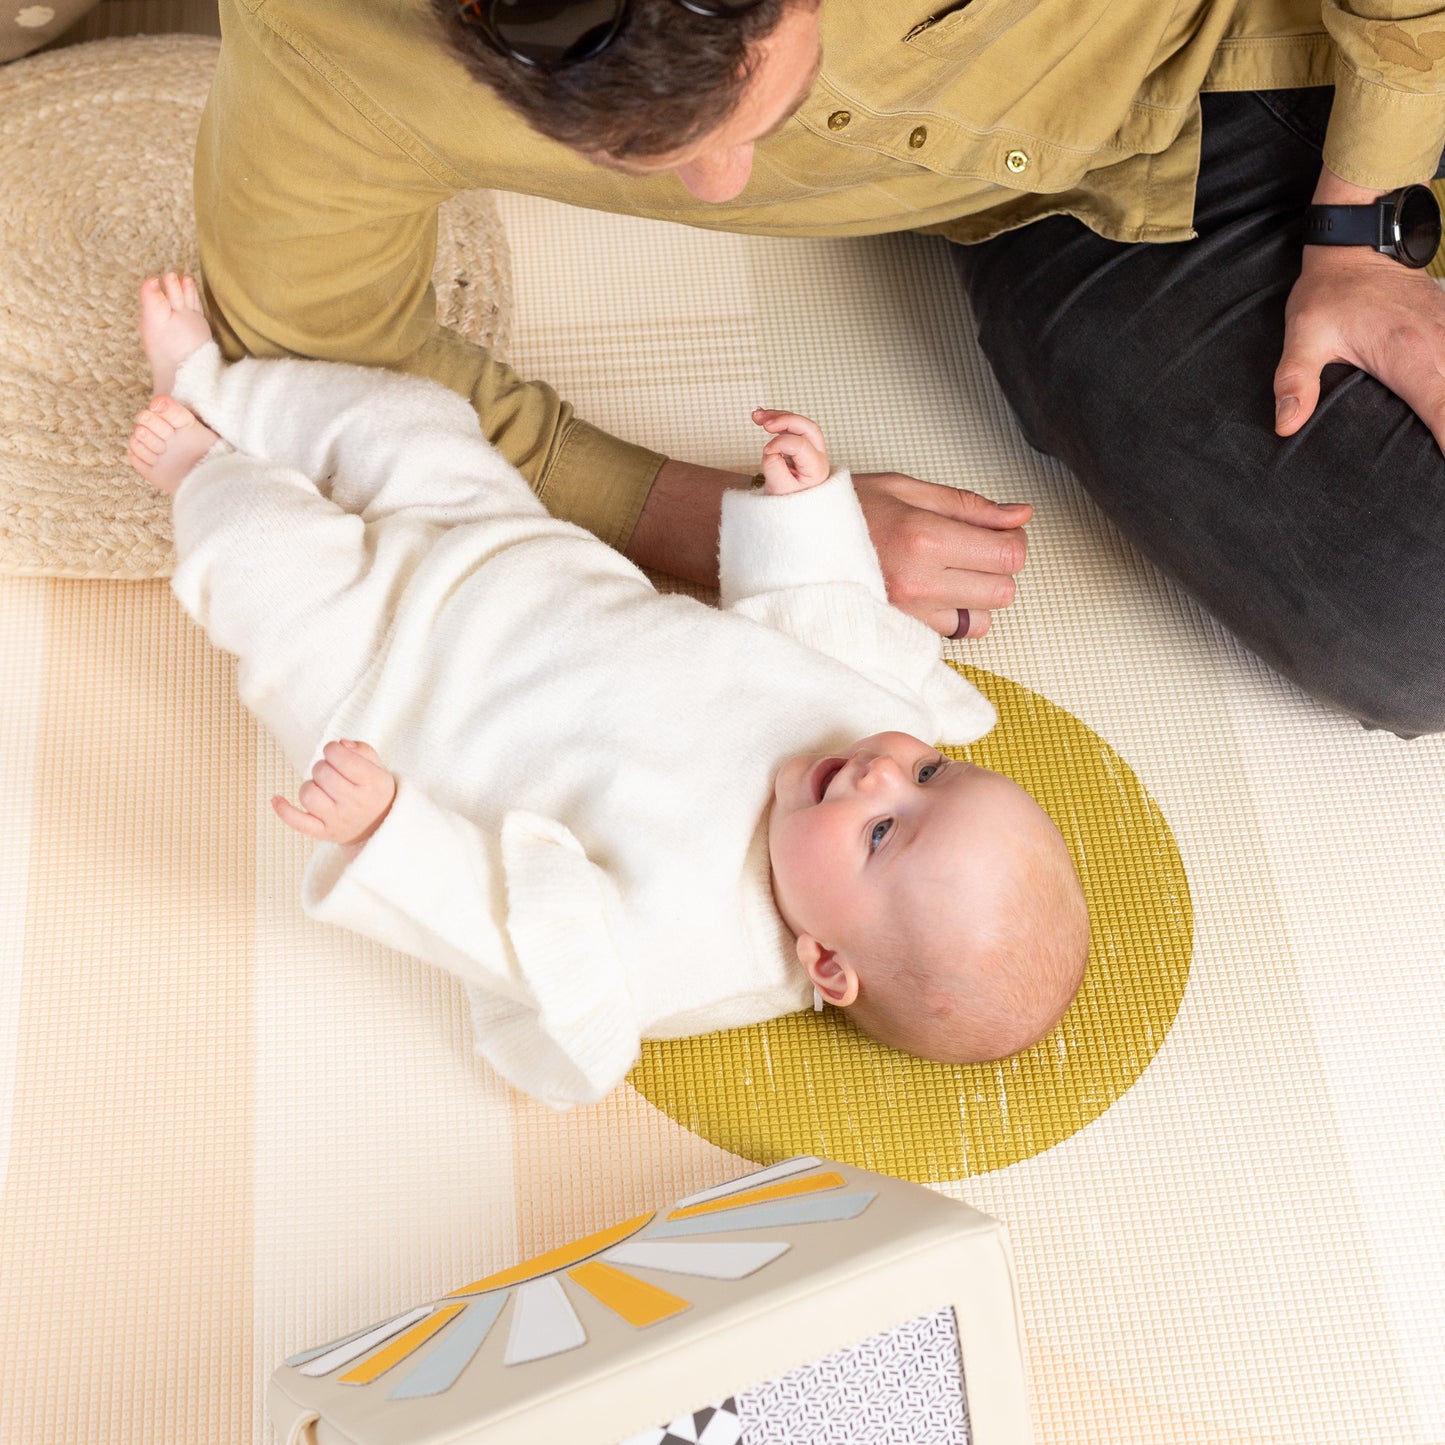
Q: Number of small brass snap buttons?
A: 3